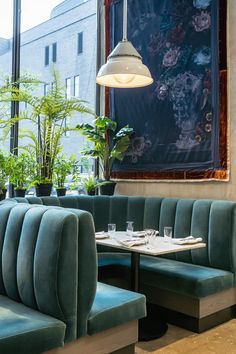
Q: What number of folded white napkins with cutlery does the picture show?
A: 4